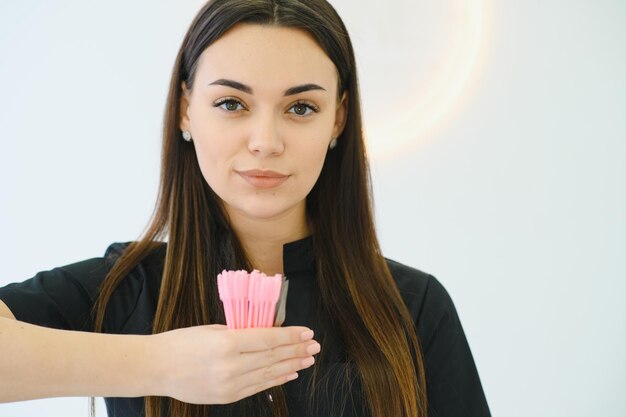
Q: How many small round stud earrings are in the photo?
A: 2